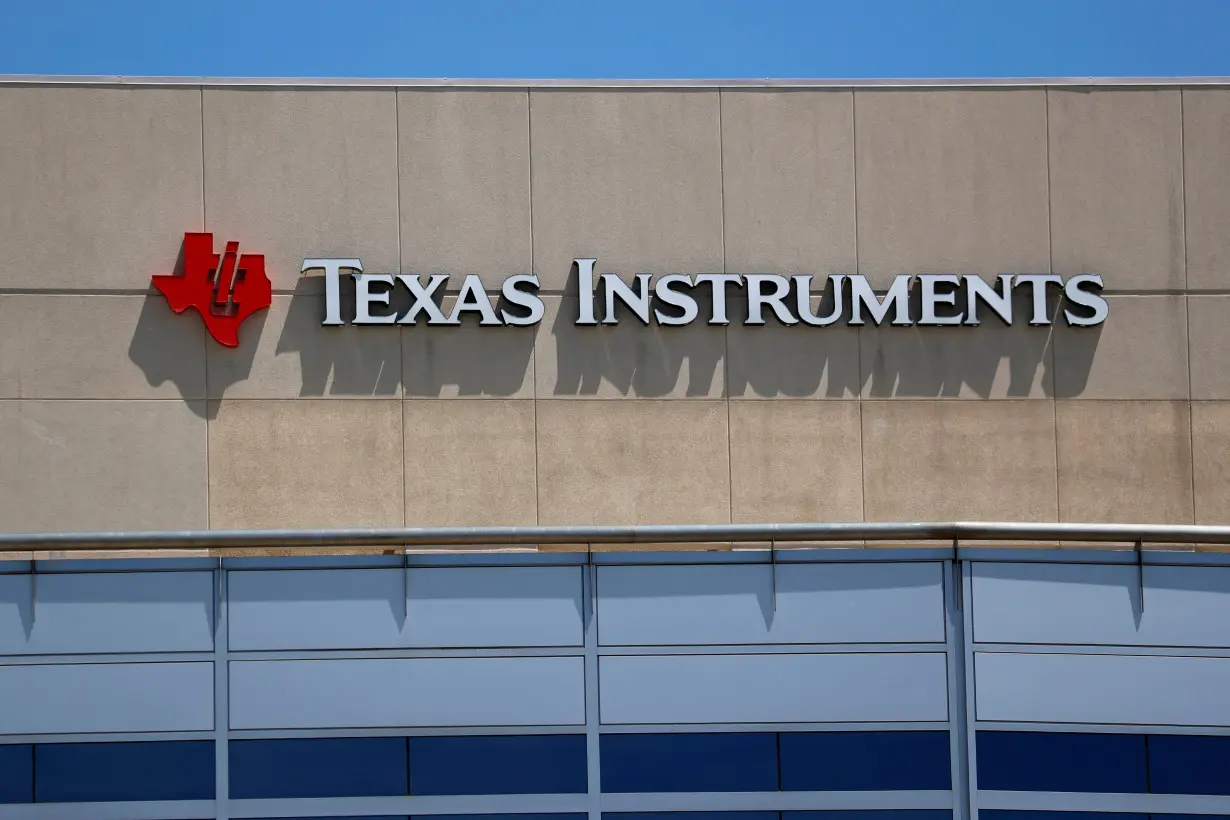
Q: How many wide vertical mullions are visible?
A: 3